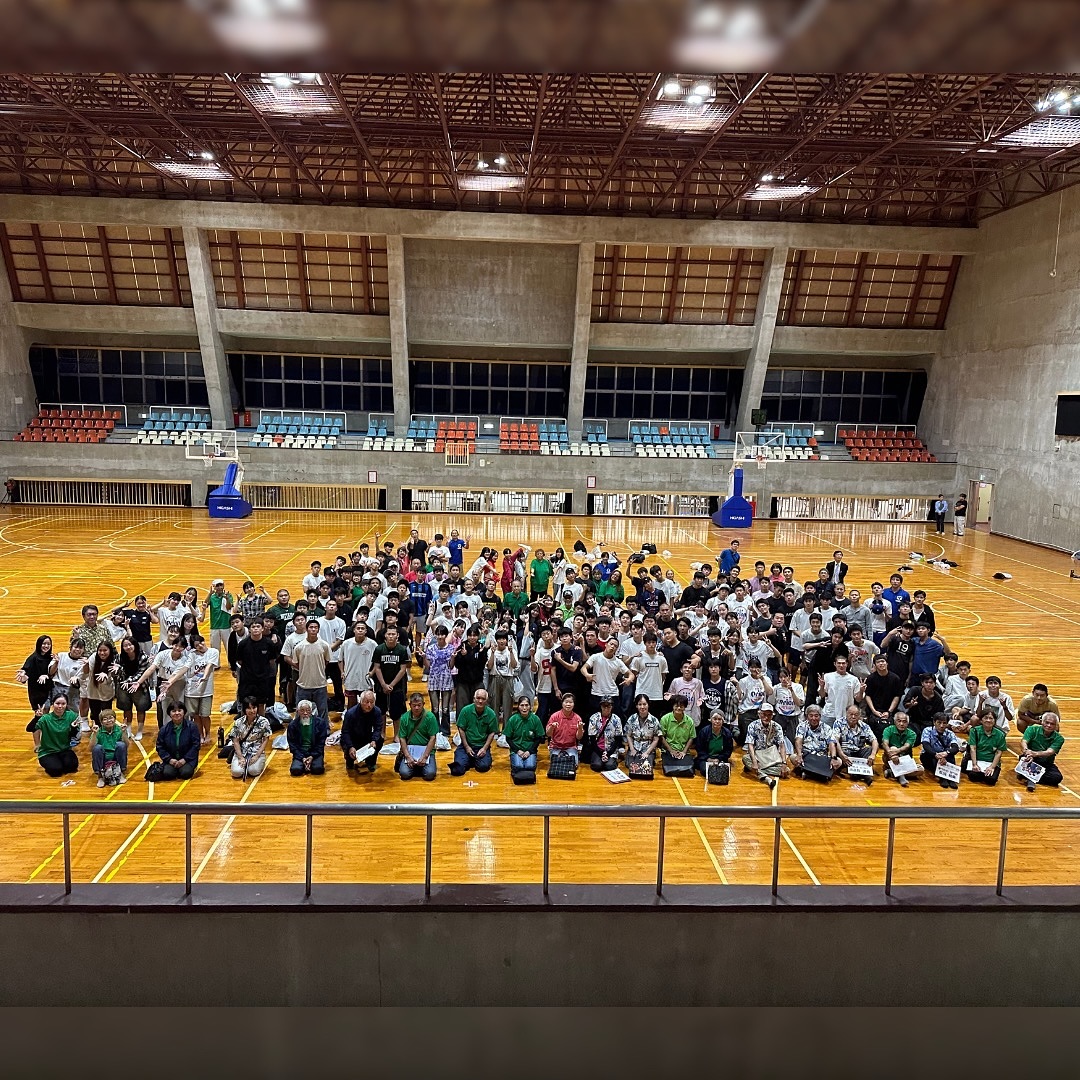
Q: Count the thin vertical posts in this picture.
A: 9